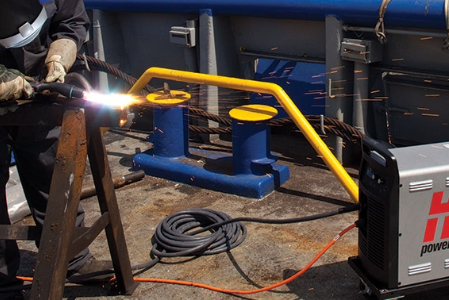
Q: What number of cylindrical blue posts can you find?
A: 2